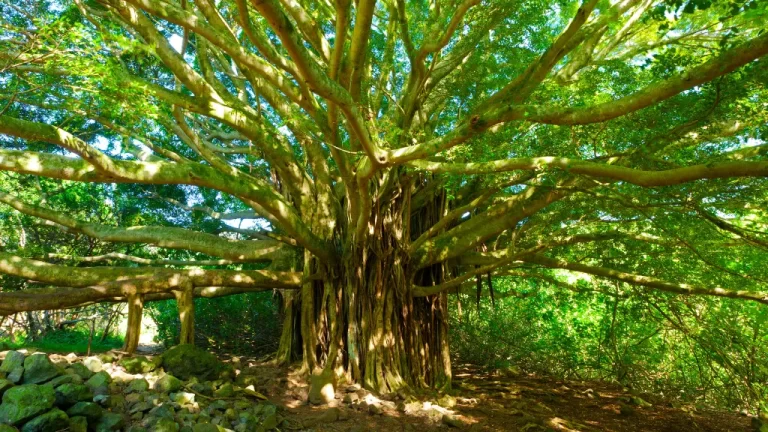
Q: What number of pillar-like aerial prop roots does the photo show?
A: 2